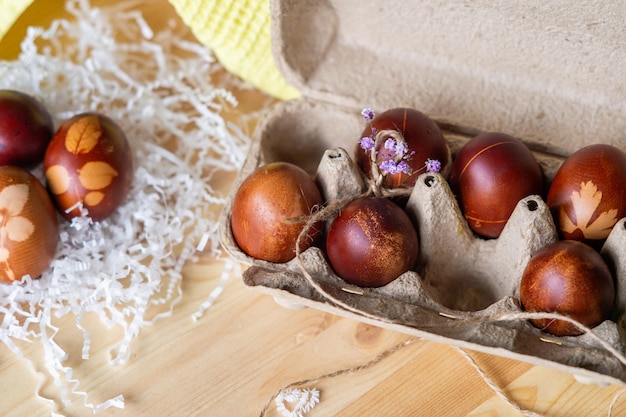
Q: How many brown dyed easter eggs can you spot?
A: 9